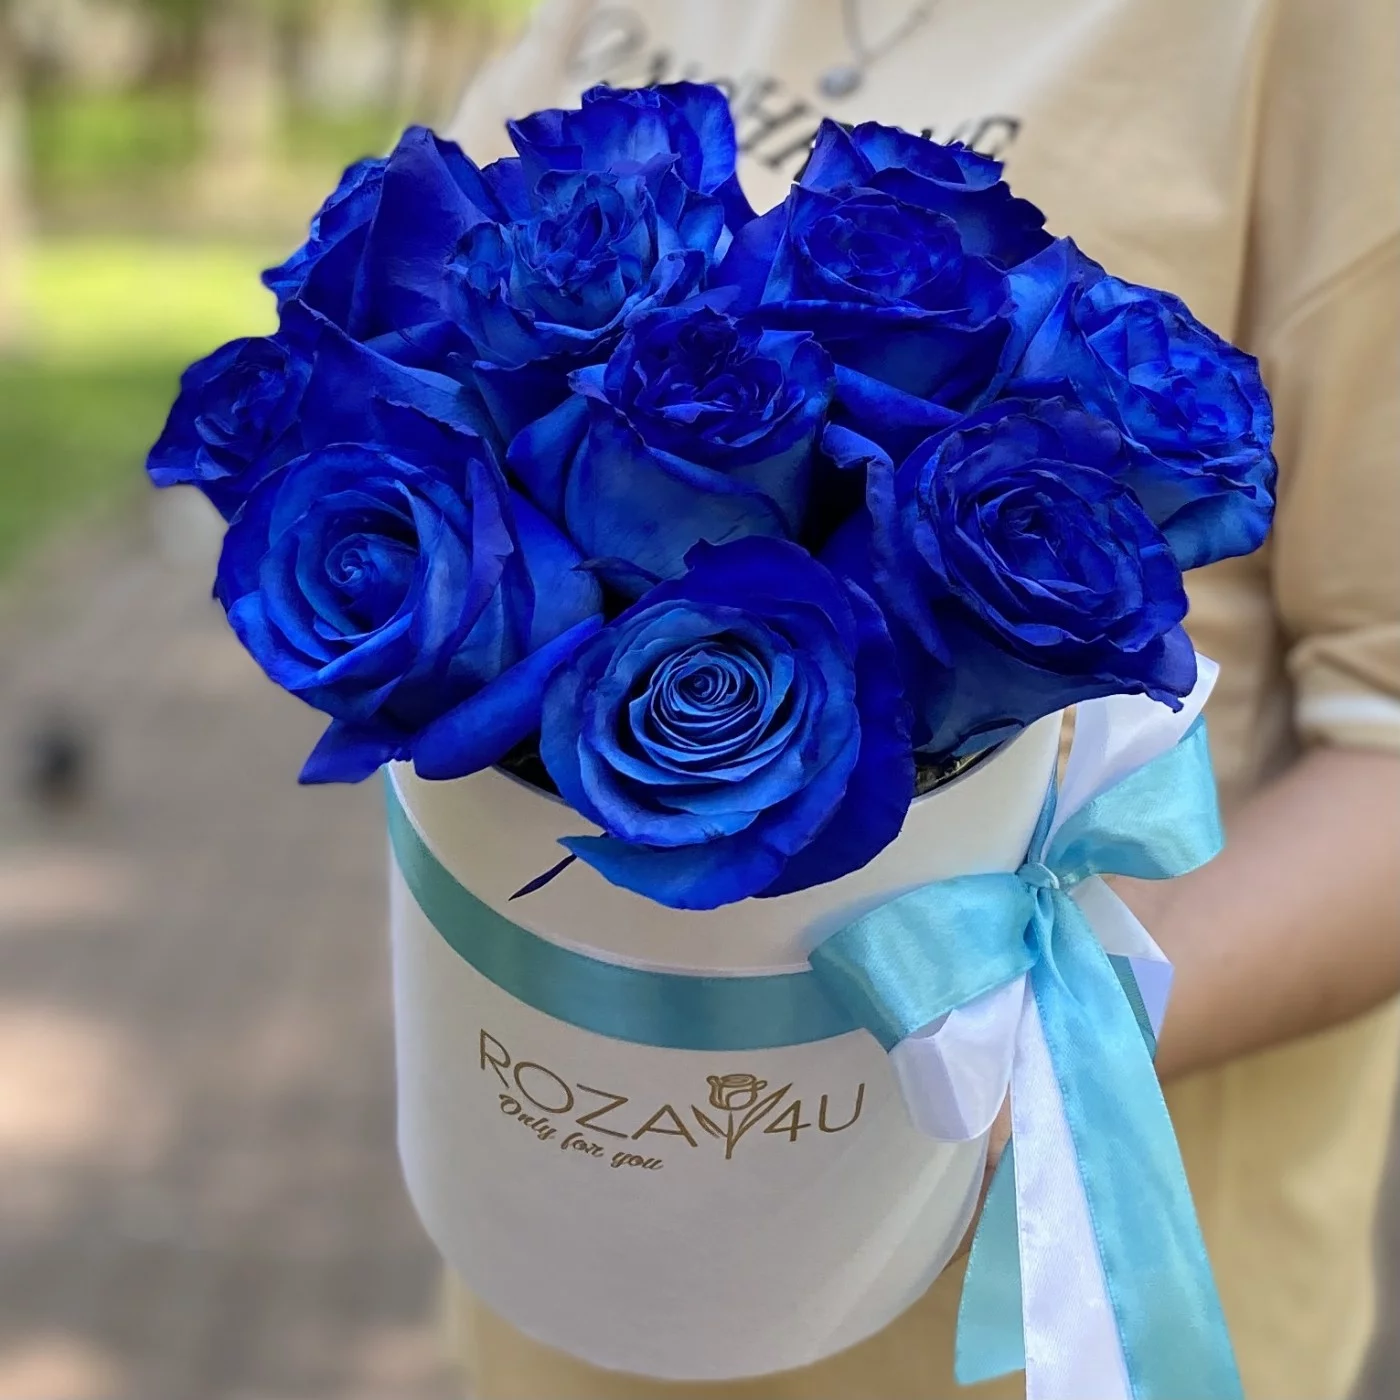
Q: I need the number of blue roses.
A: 11